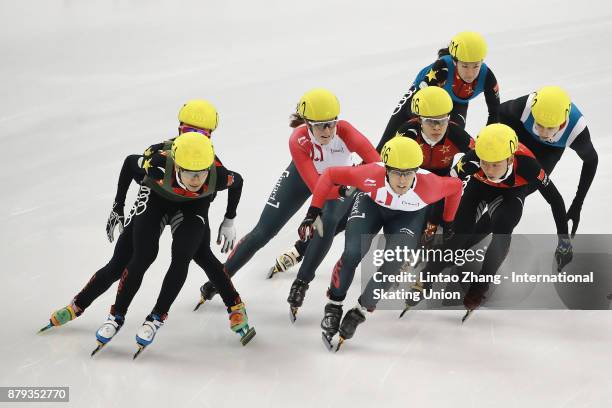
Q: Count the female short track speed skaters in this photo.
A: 8